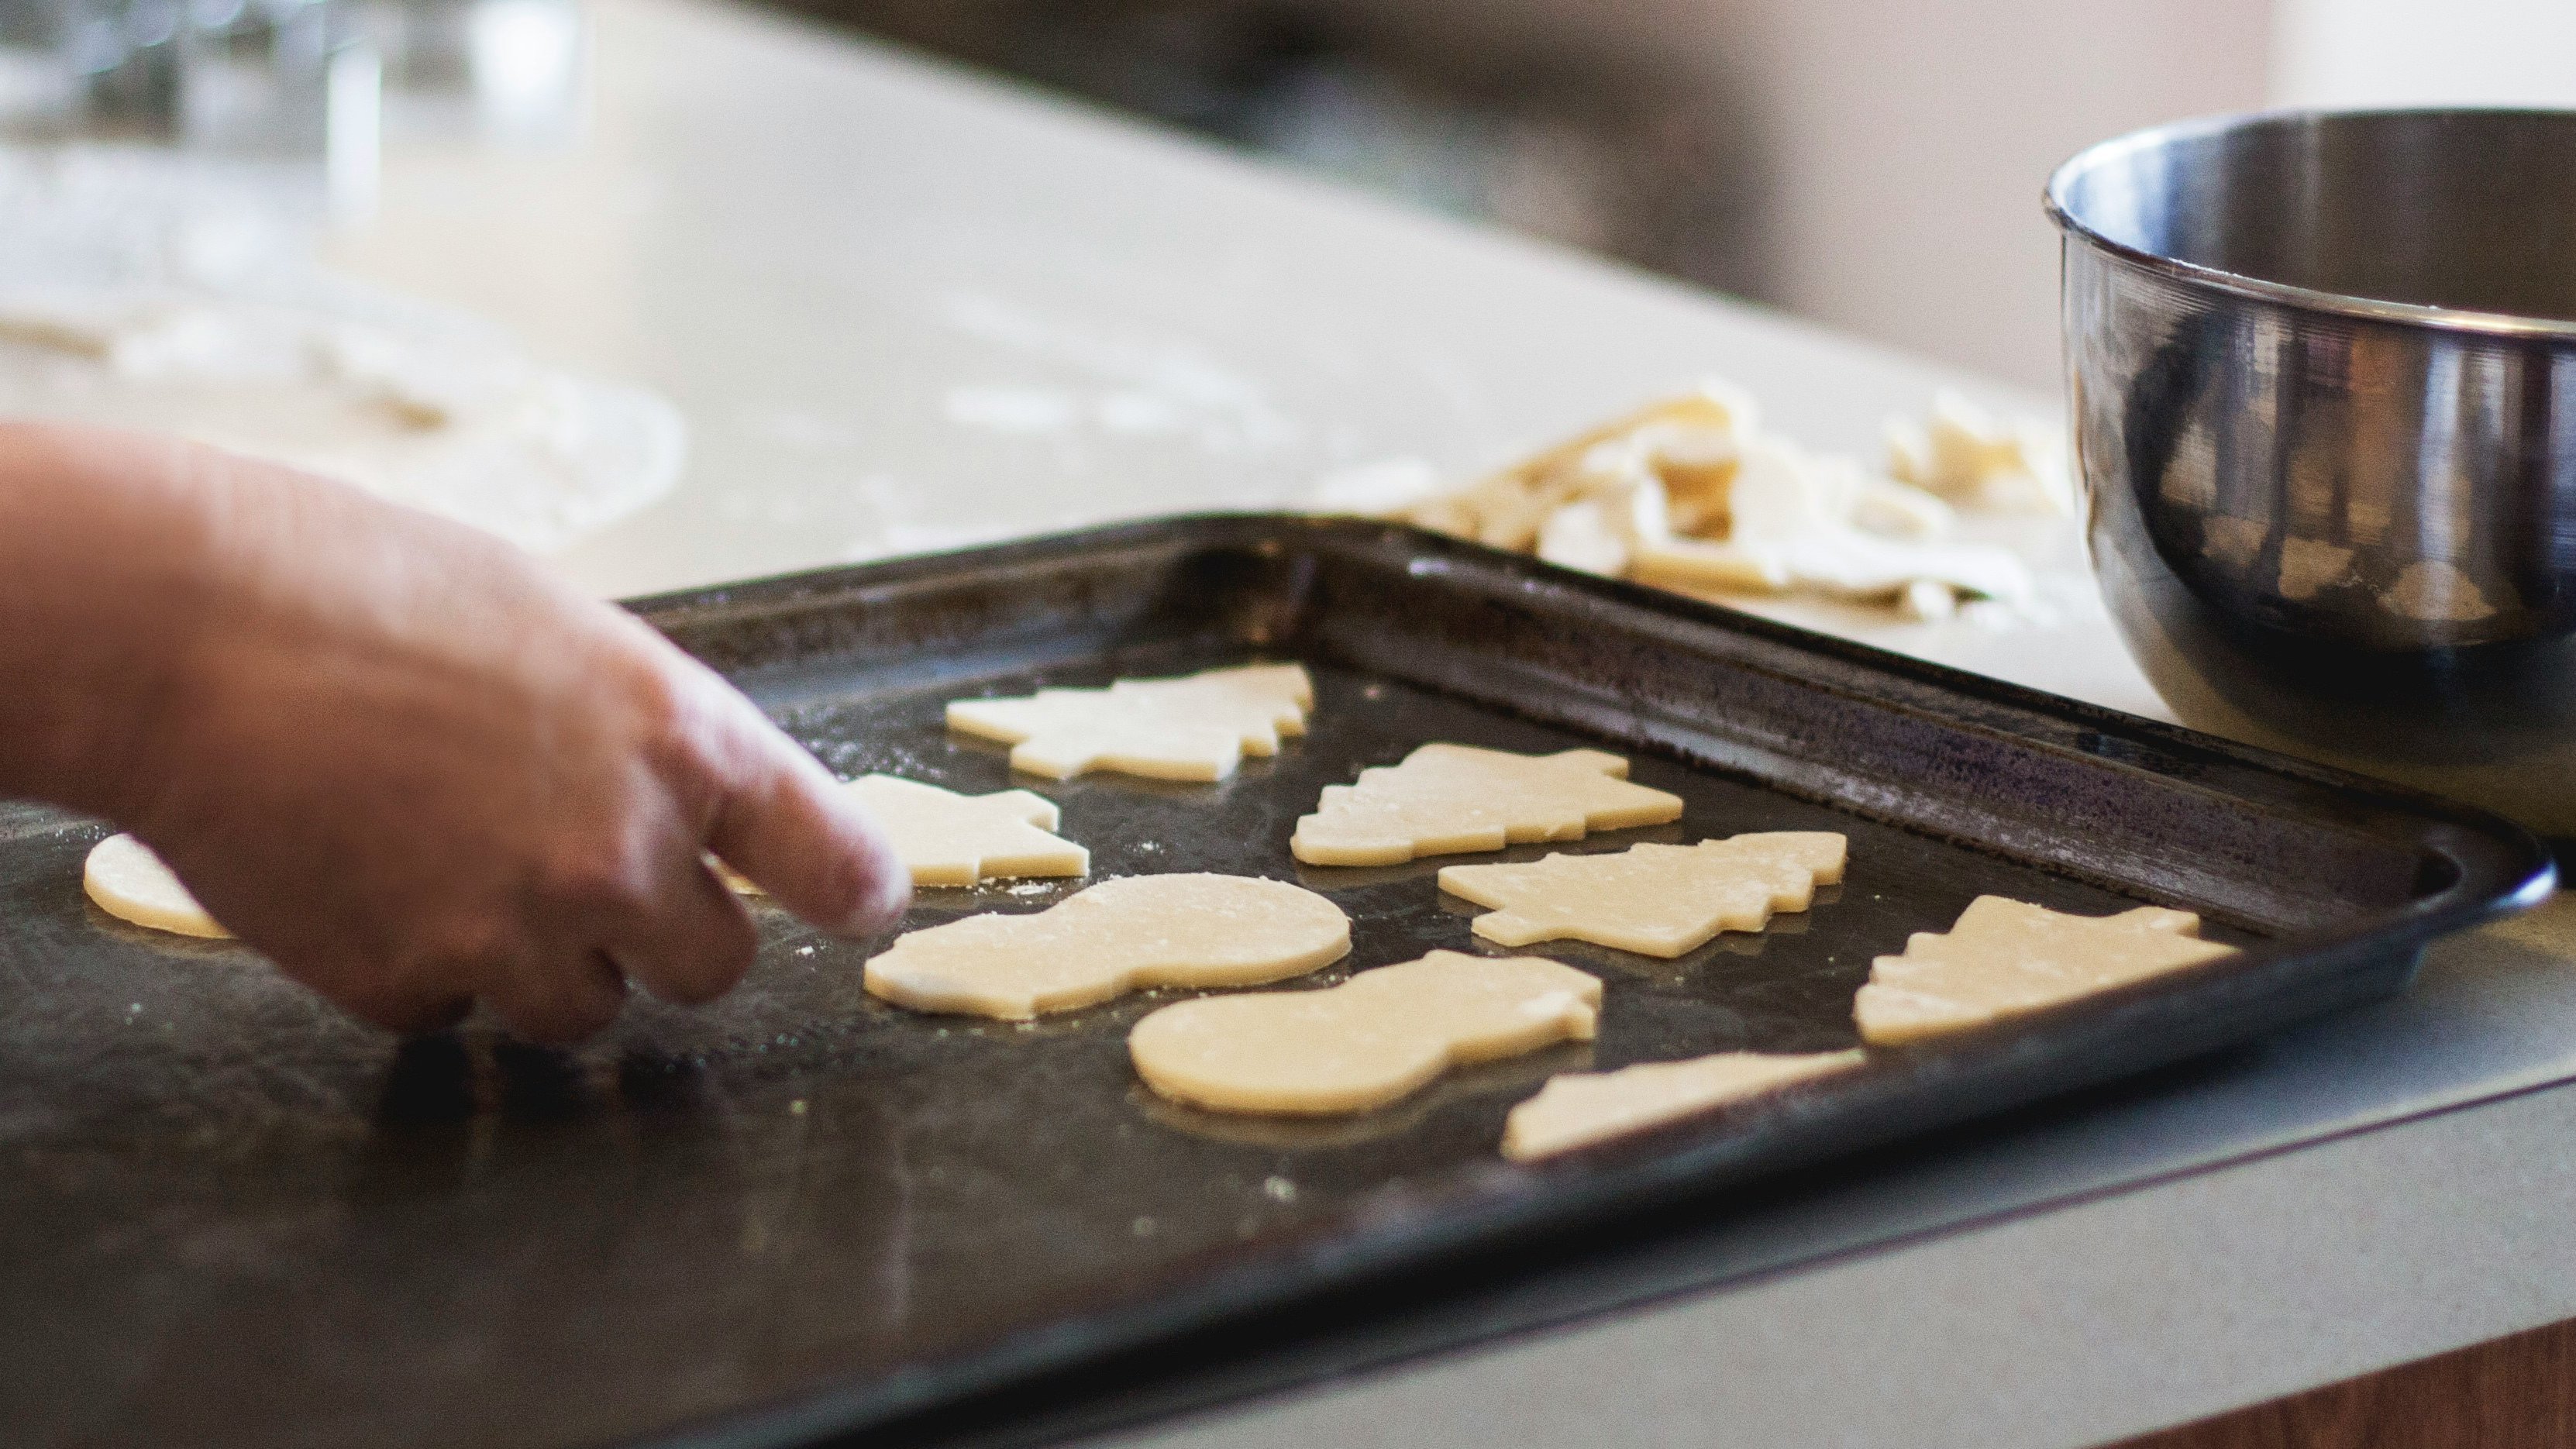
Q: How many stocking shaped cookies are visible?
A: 0